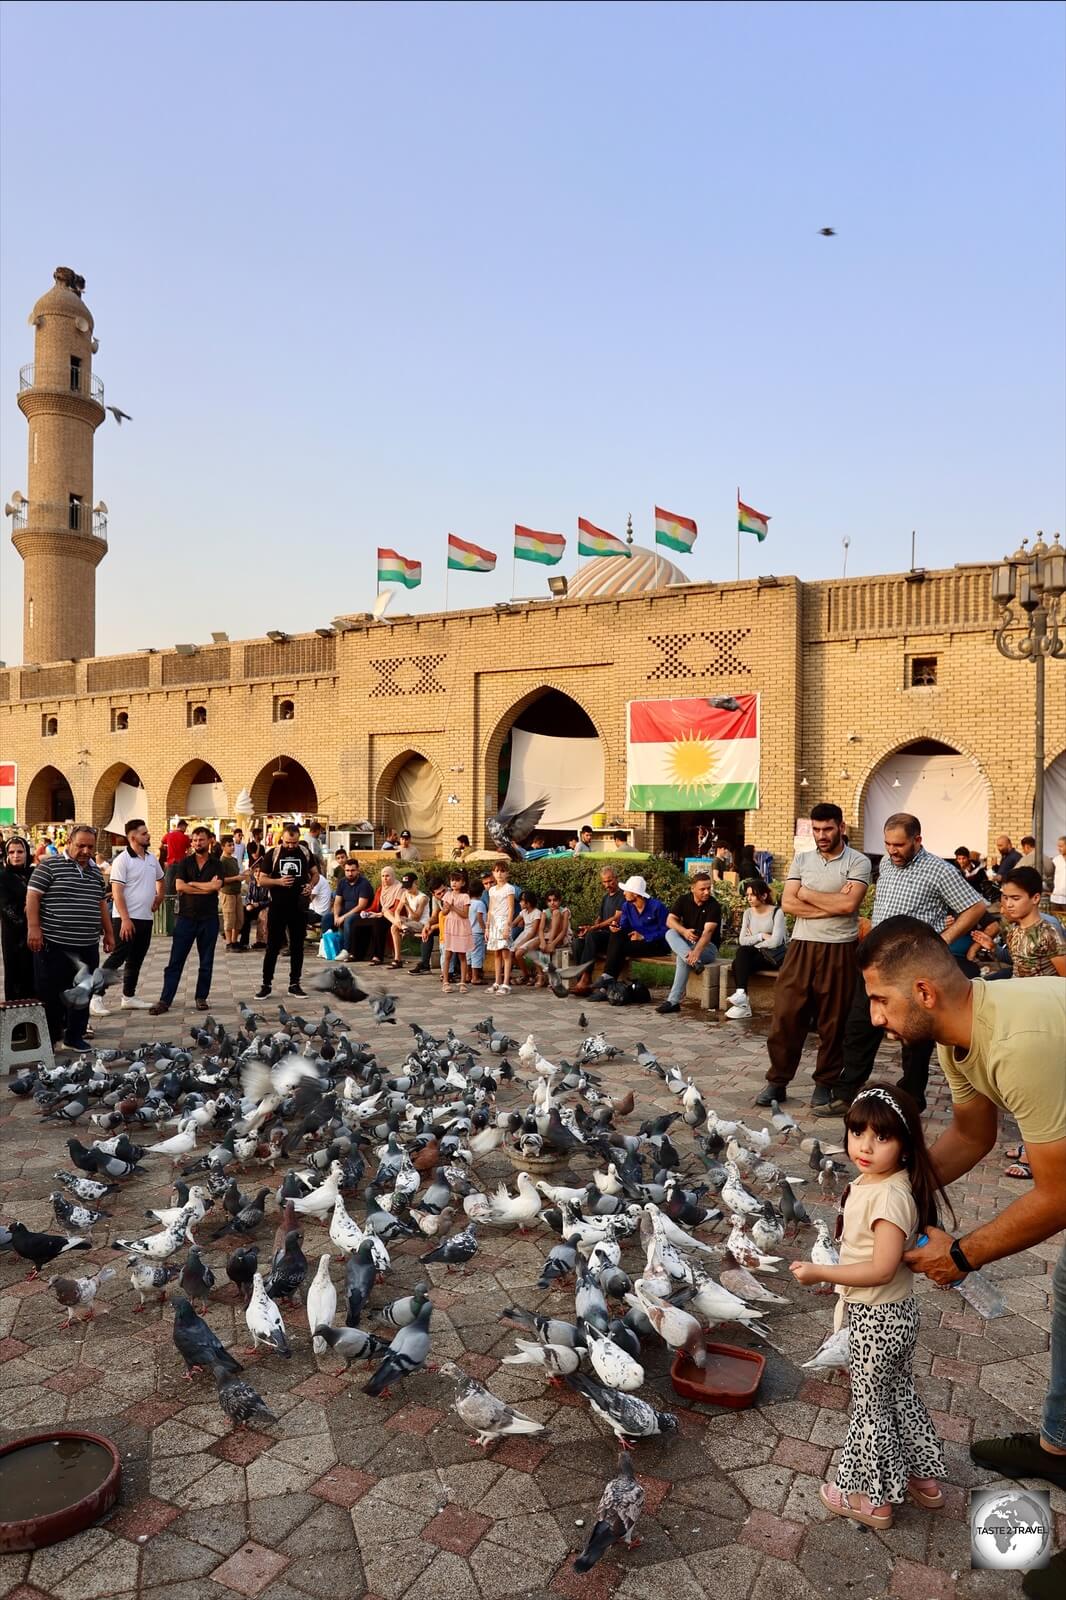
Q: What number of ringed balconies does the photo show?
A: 2